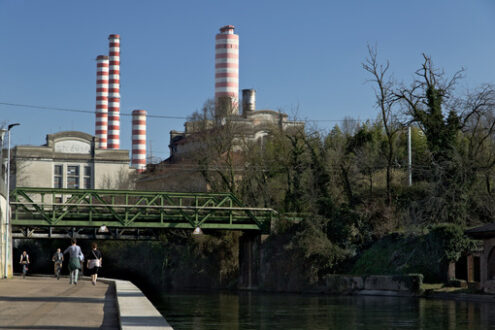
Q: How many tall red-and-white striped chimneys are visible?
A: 4